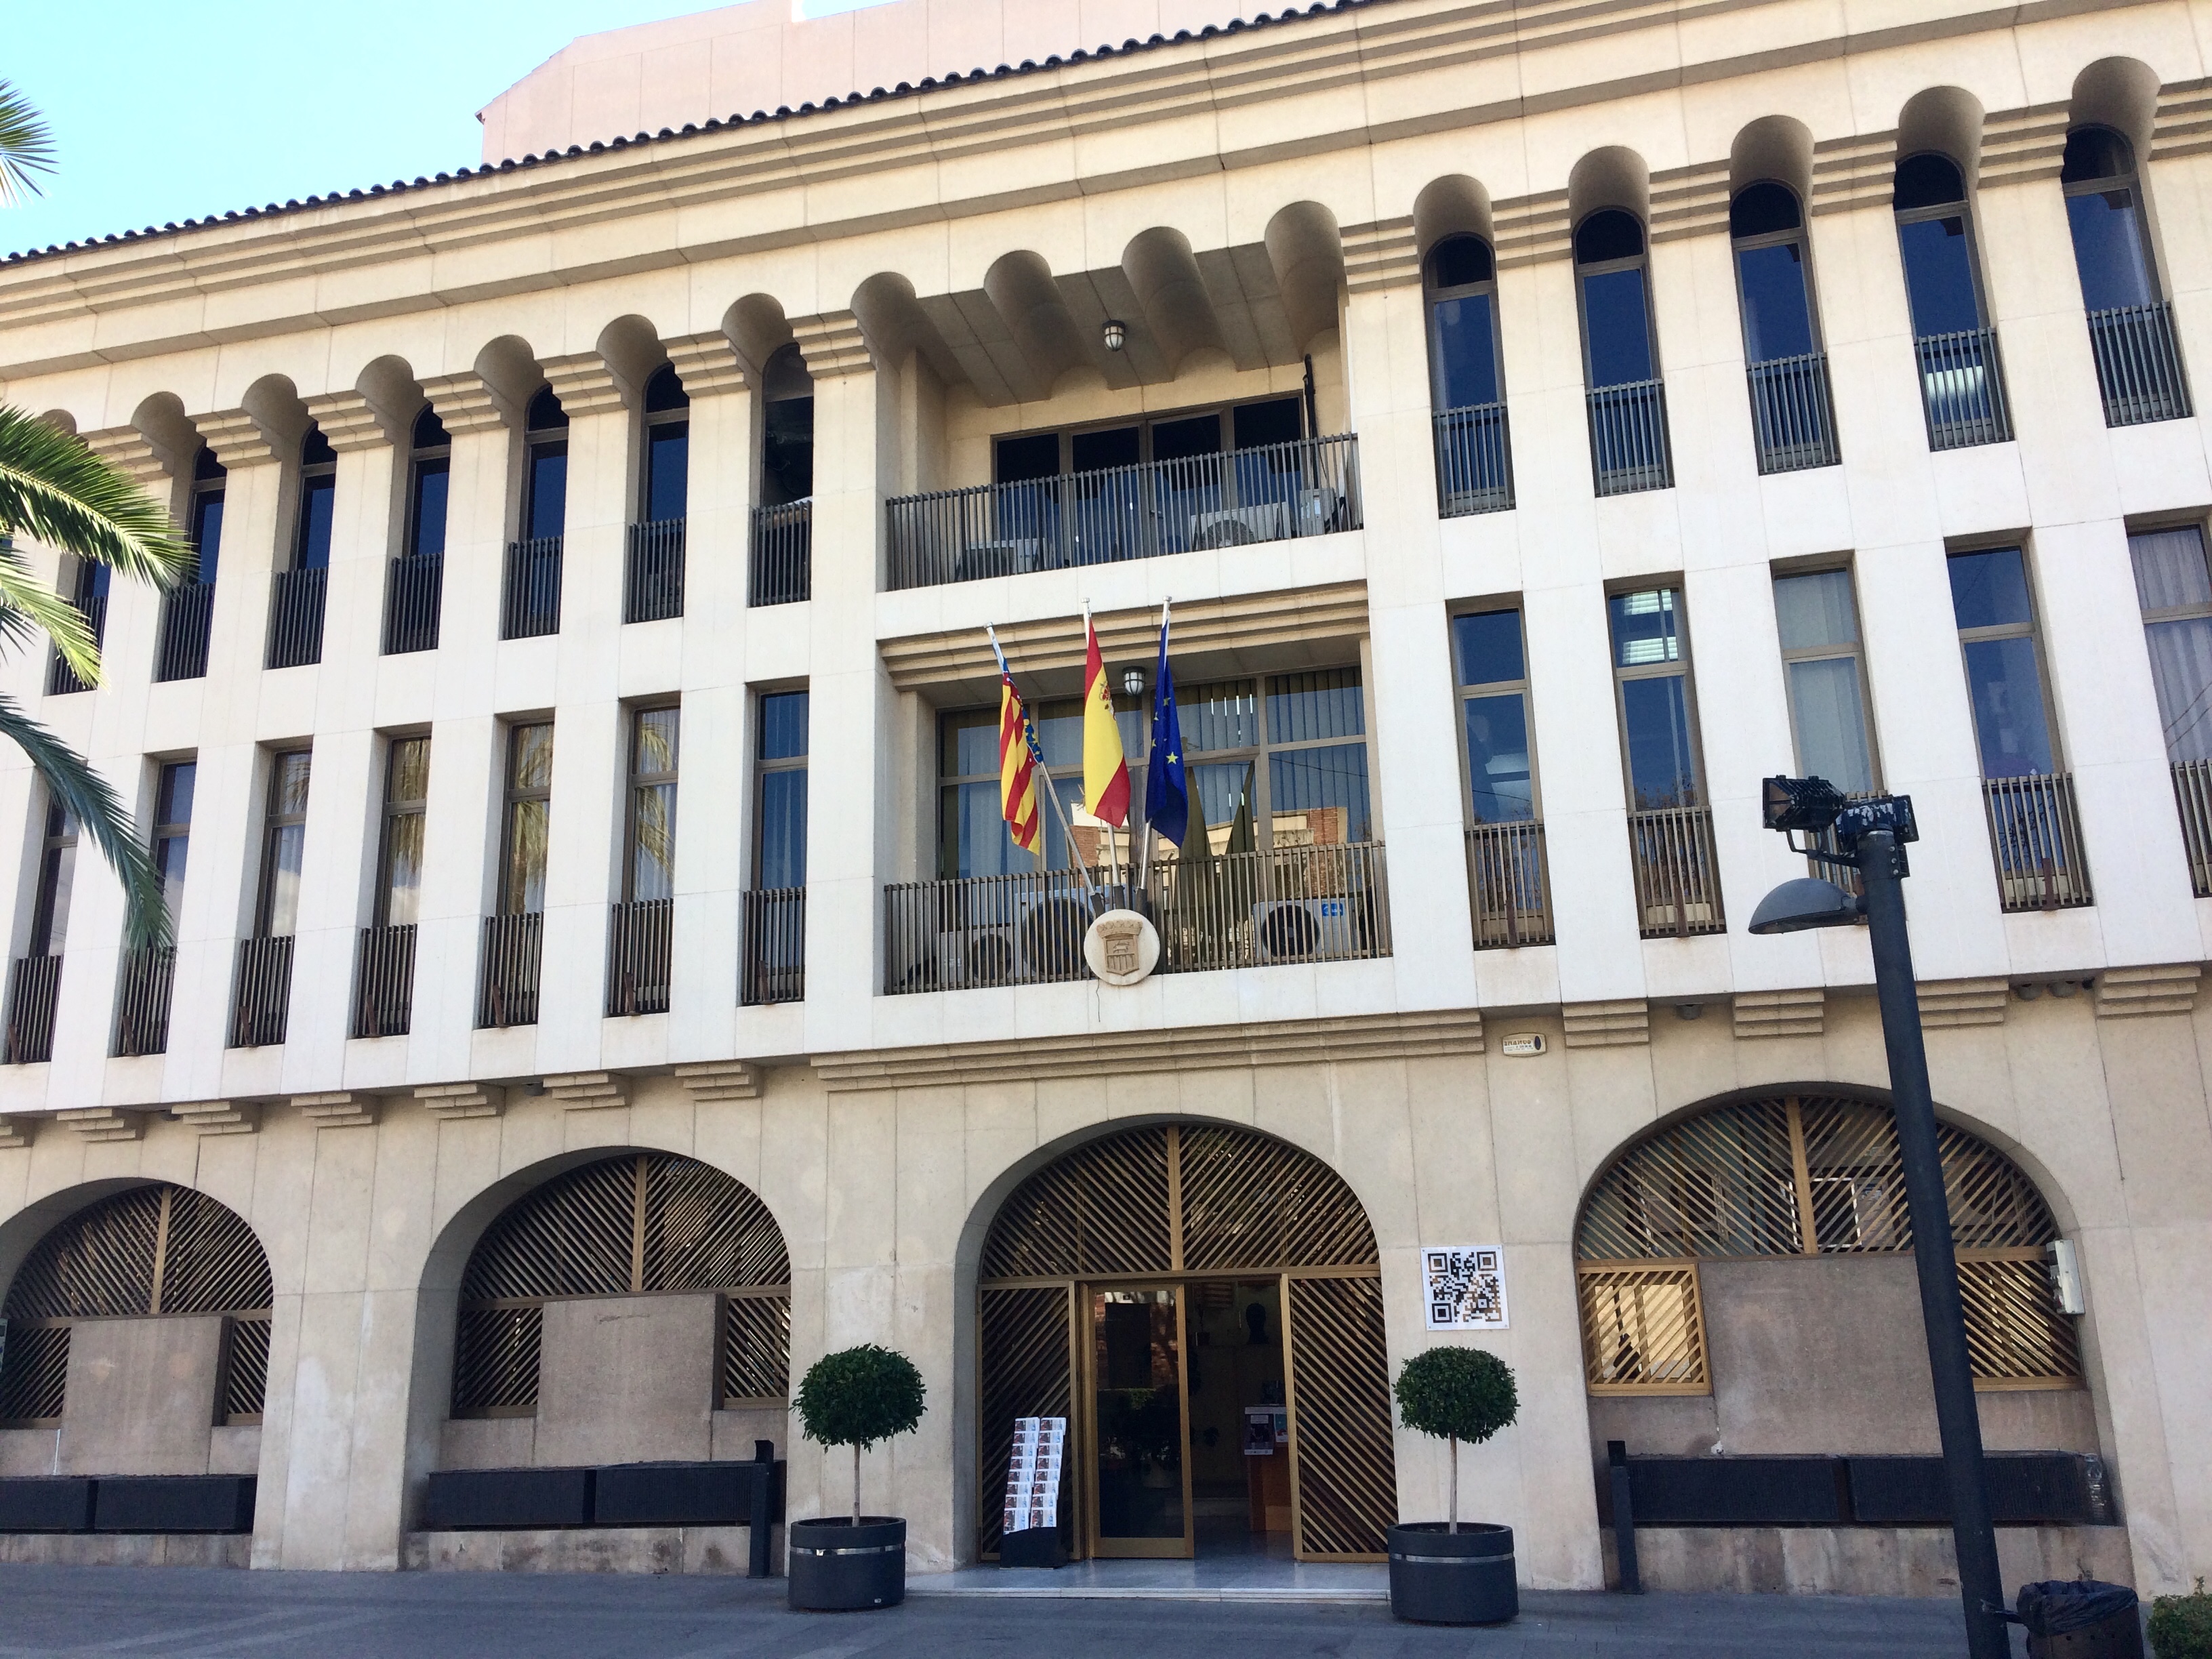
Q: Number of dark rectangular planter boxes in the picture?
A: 6